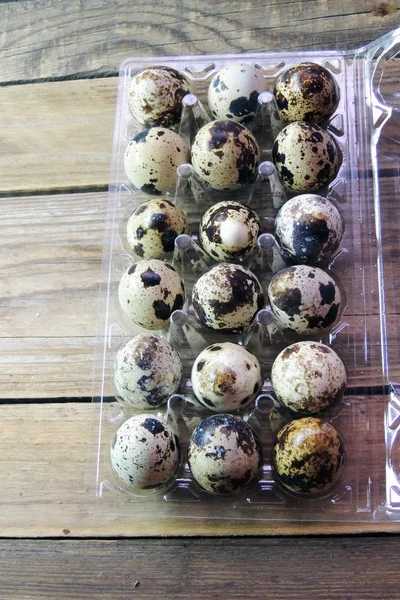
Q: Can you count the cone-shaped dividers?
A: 10